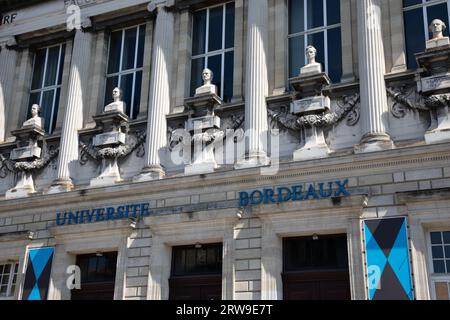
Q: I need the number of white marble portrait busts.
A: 5